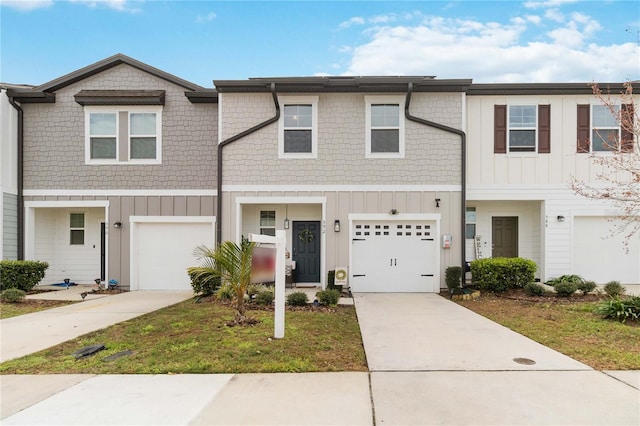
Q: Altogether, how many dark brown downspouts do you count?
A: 3